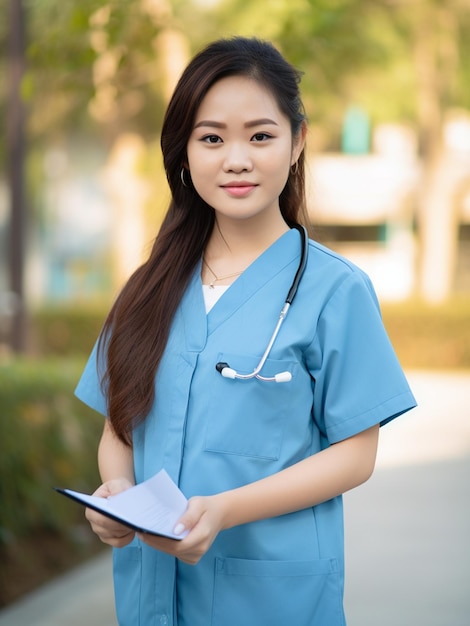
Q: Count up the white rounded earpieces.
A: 2